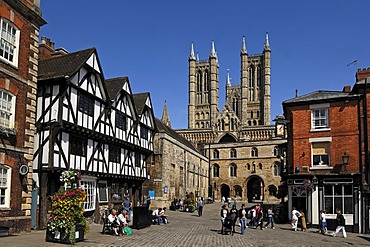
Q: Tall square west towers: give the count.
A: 2